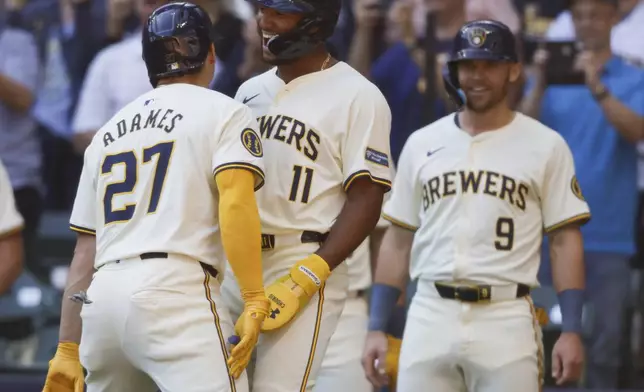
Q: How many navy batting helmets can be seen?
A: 3